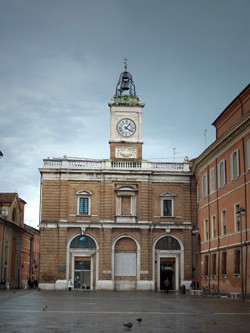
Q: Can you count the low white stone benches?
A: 2